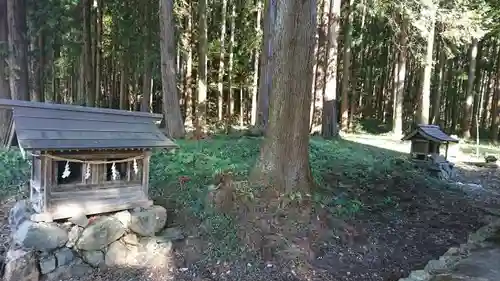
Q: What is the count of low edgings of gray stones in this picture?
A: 1